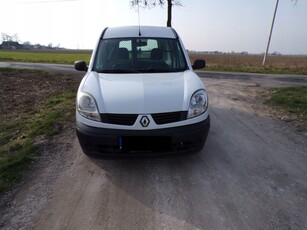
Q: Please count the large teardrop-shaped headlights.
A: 2